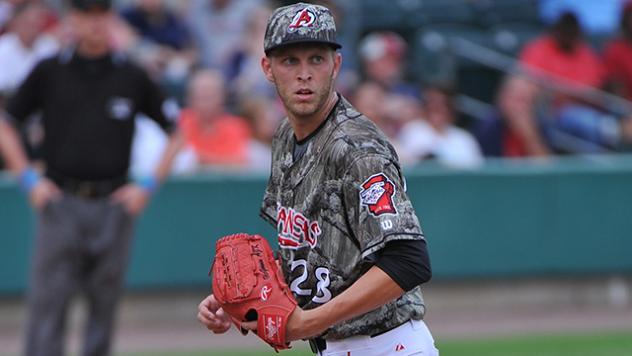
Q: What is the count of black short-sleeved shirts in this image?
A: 1